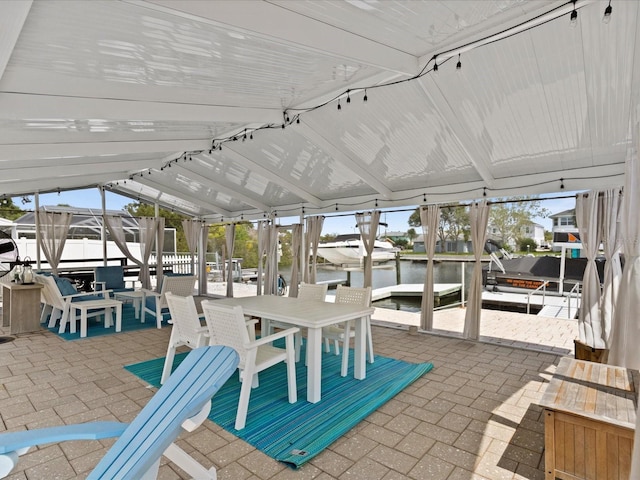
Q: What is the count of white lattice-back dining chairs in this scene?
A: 4